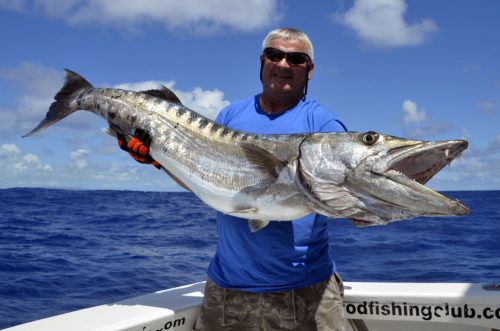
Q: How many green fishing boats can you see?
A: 0